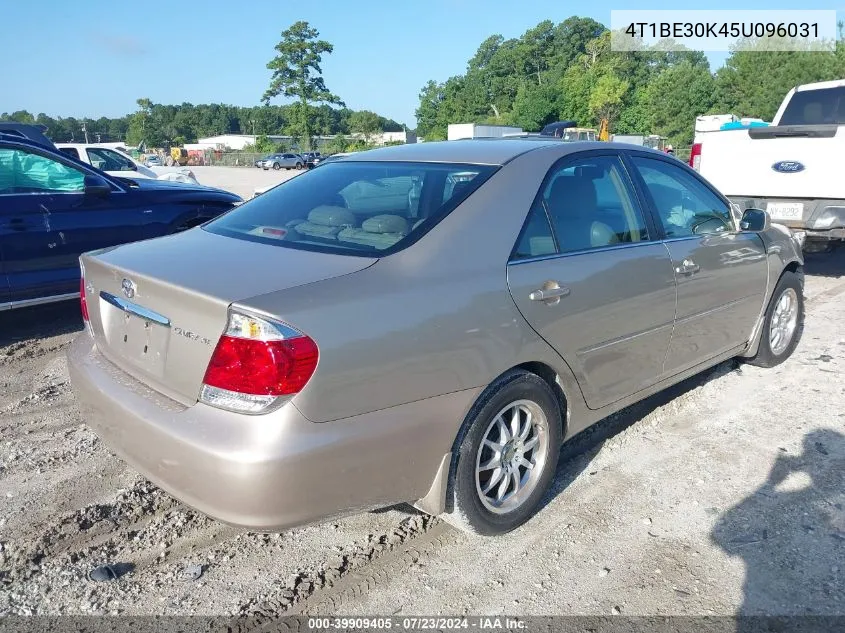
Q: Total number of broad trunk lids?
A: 1